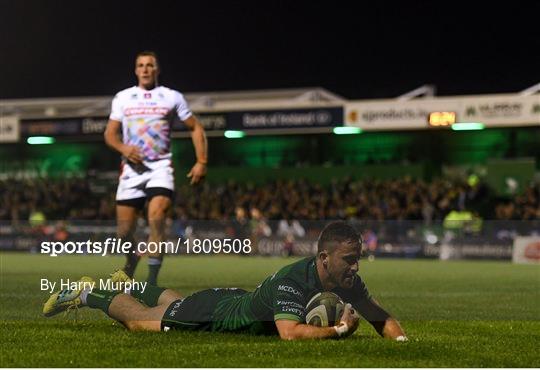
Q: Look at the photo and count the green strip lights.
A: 4